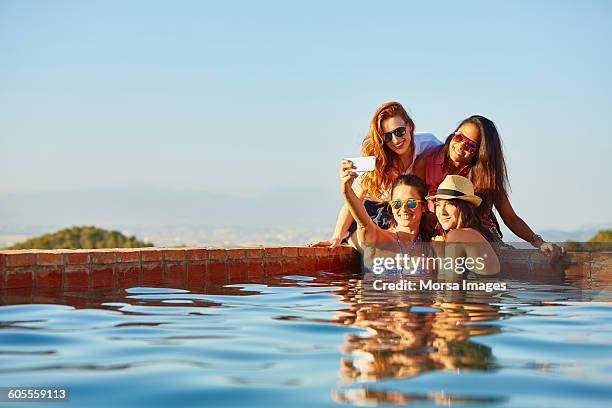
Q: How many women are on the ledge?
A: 2